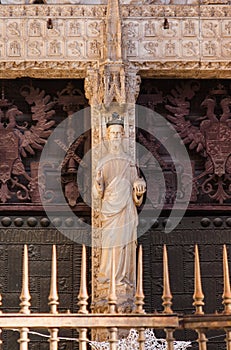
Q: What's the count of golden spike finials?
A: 8